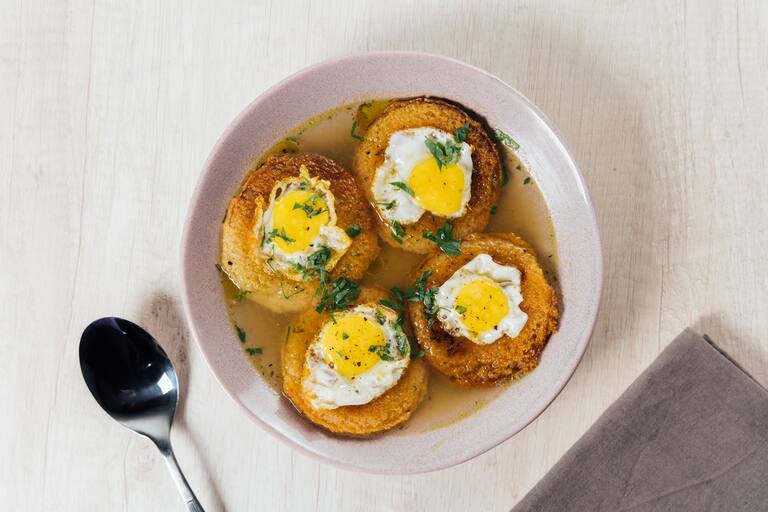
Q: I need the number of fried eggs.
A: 4